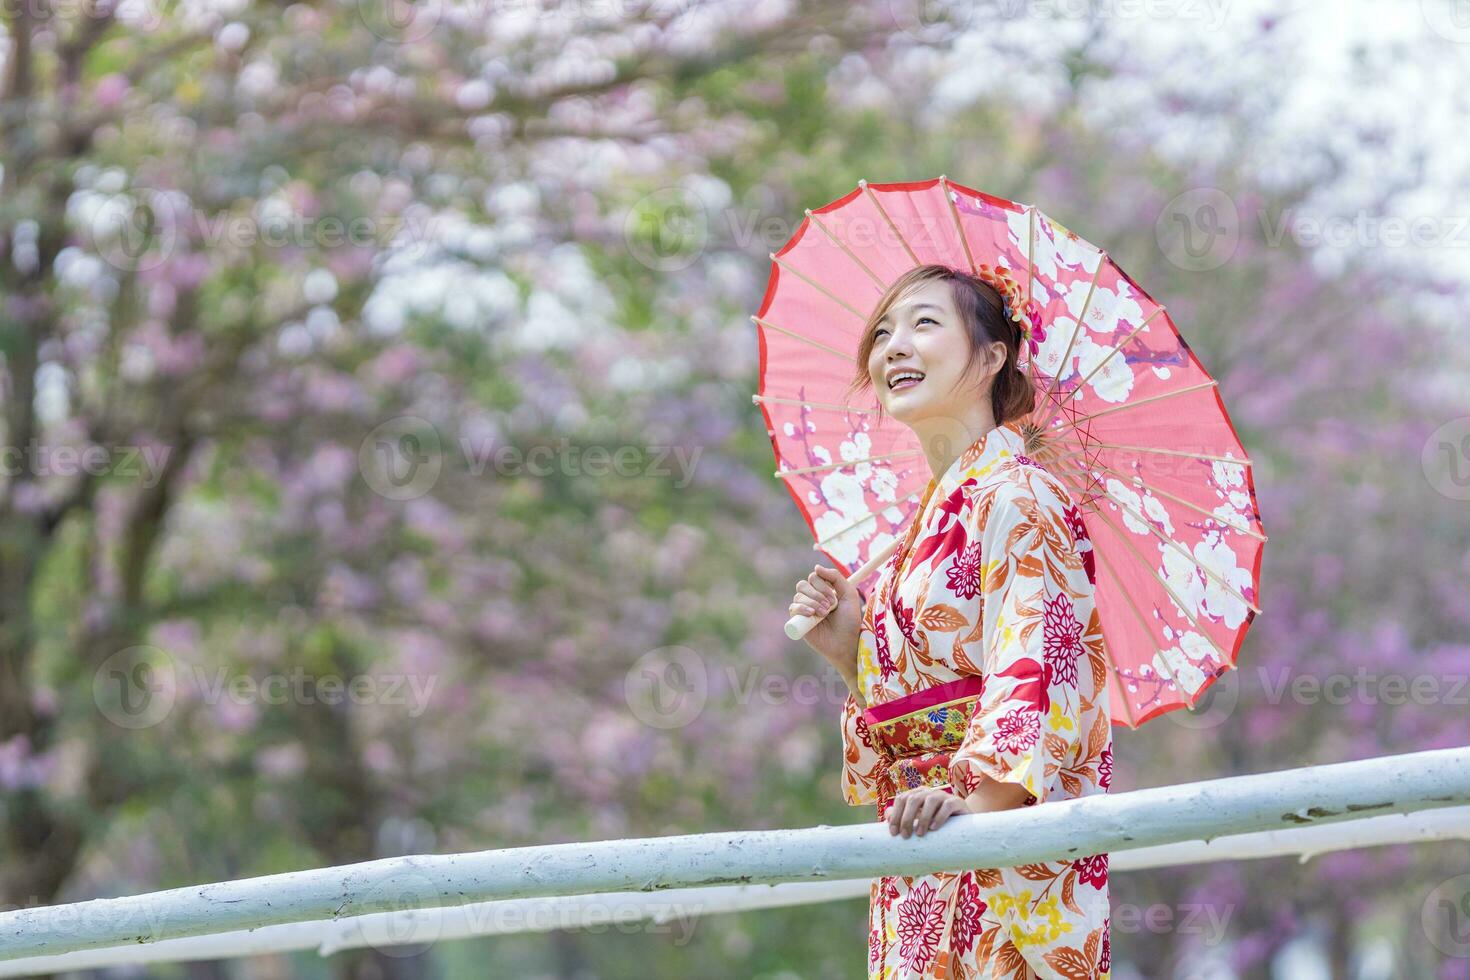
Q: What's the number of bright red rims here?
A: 1